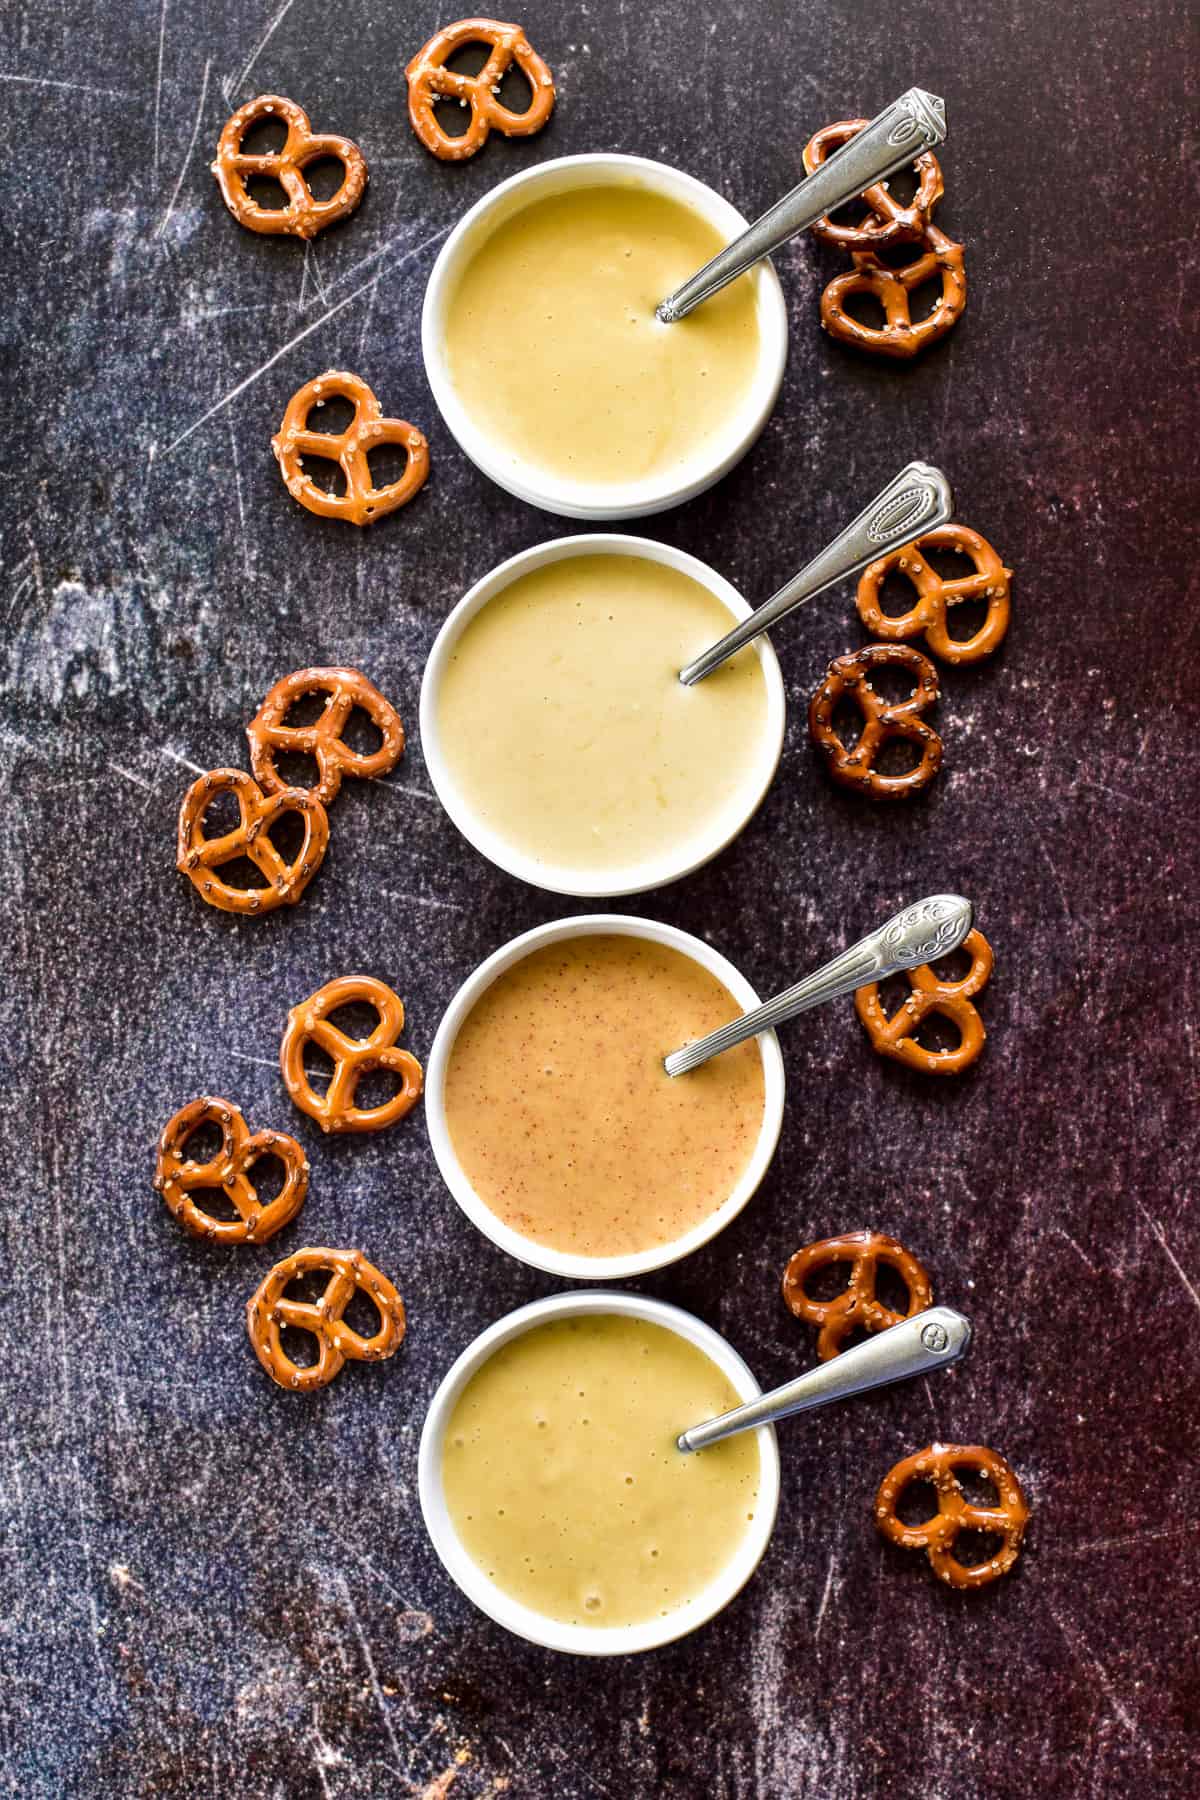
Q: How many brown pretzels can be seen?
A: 15